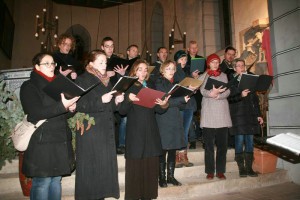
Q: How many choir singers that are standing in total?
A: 13